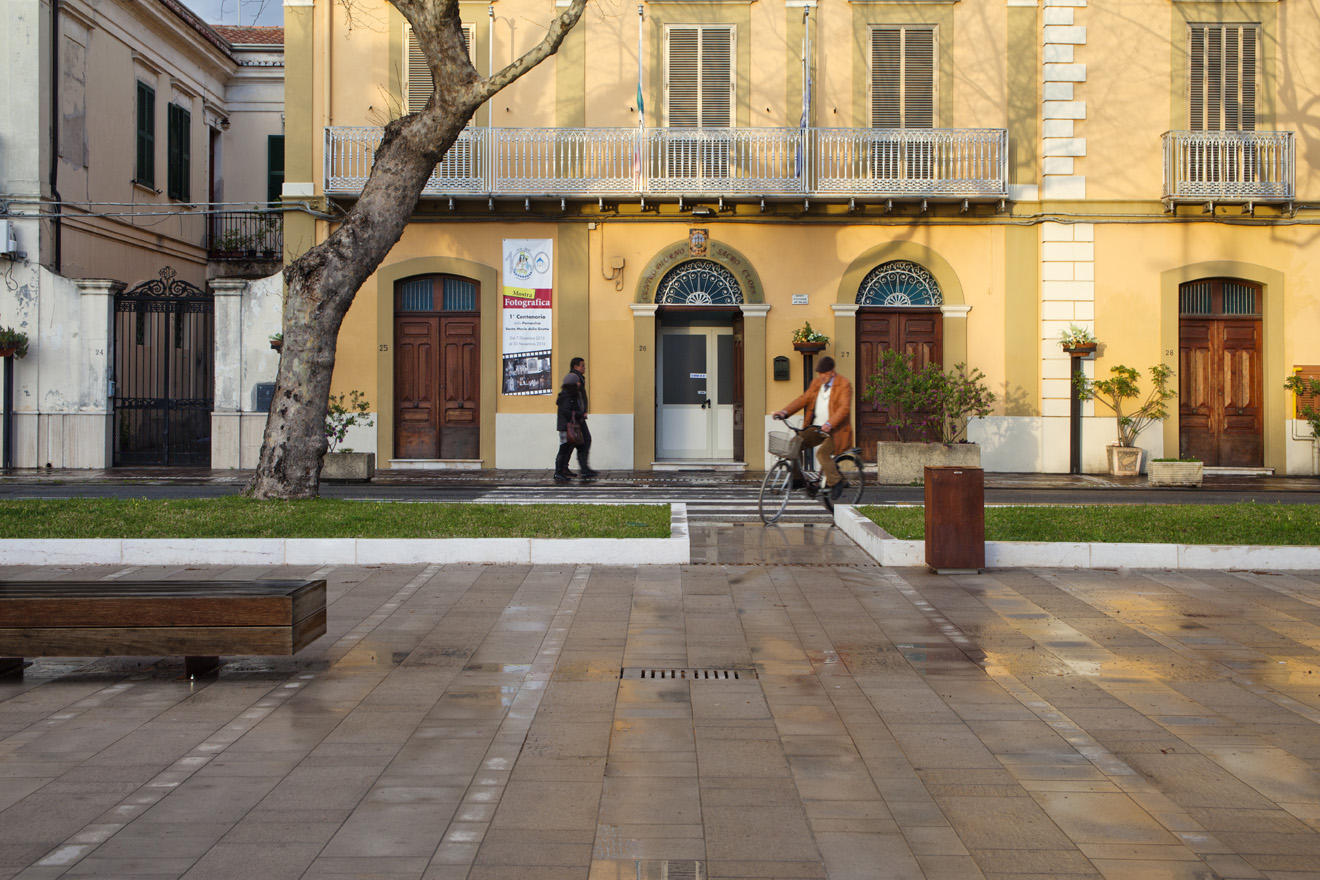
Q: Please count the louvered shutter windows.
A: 7